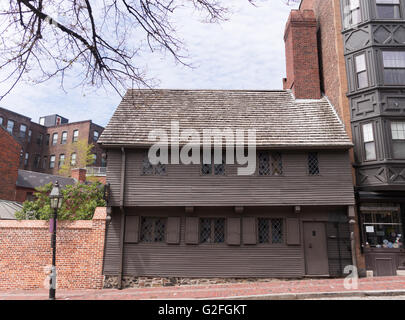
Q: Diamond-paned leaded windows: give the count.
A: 7